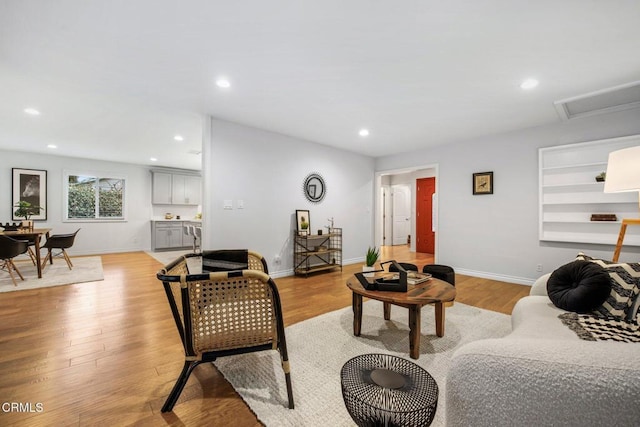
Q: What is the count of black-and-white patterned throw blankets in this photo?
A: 1